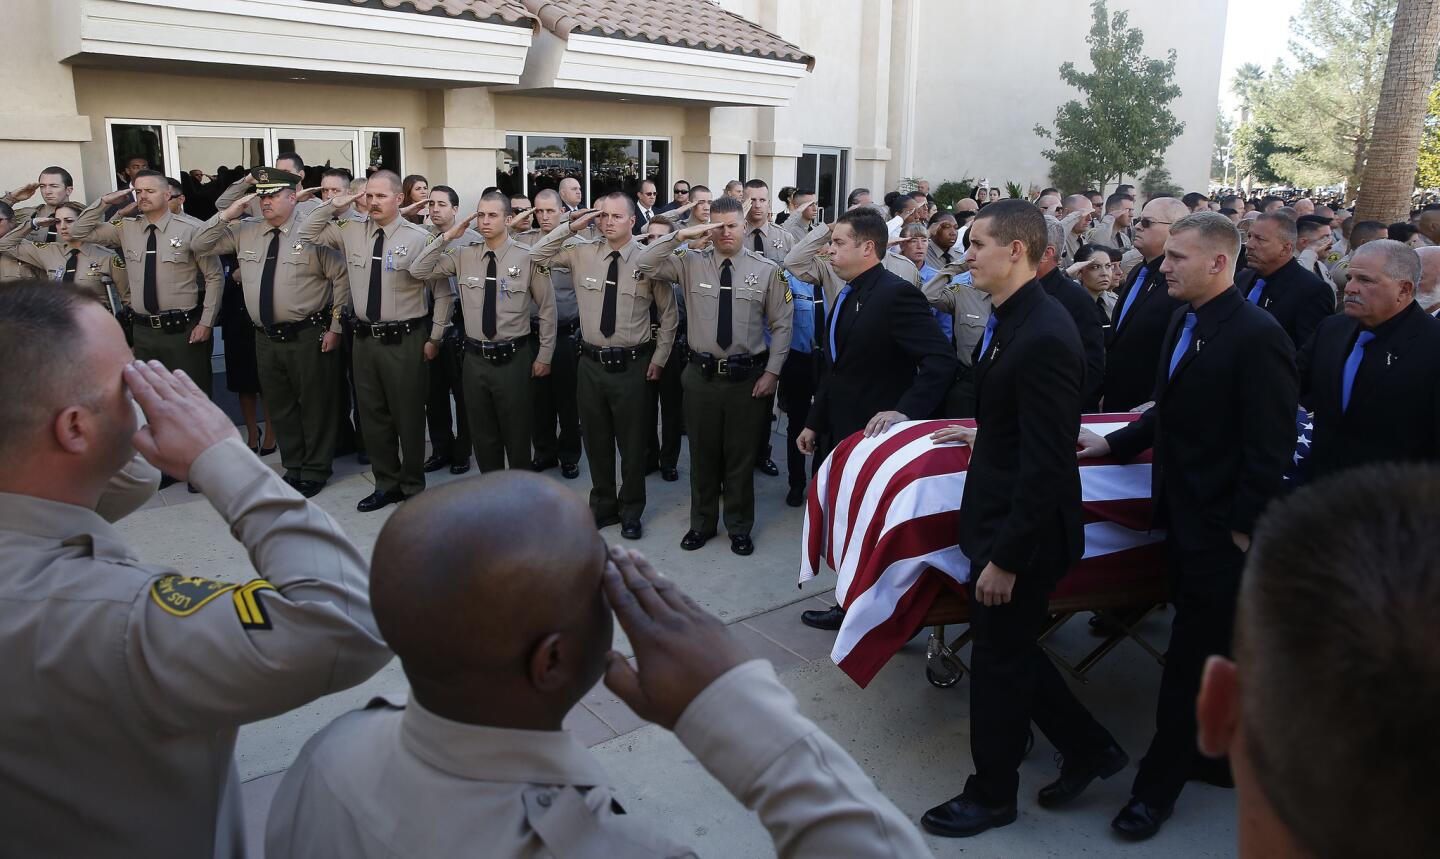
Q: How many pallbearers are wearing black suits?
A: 7